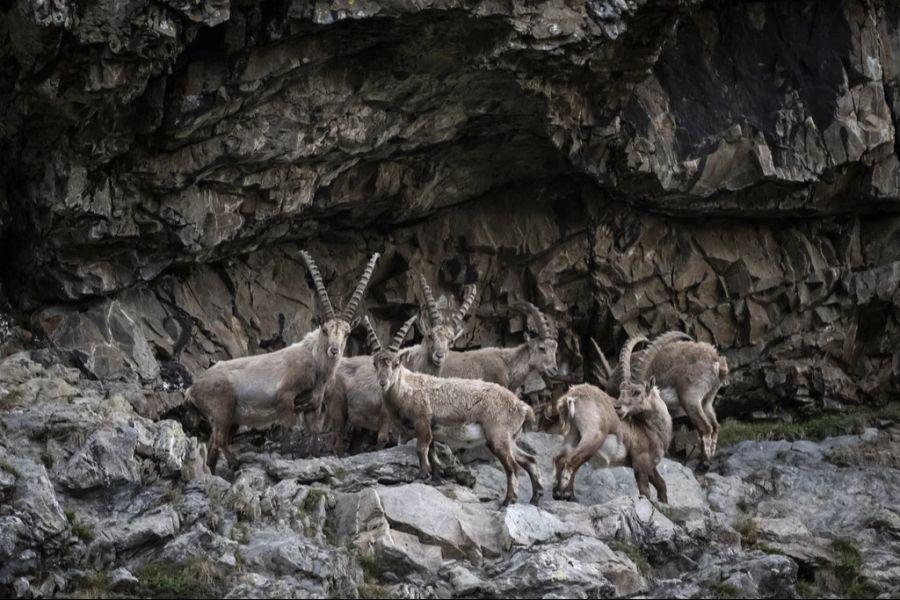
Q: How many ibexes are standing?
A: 6